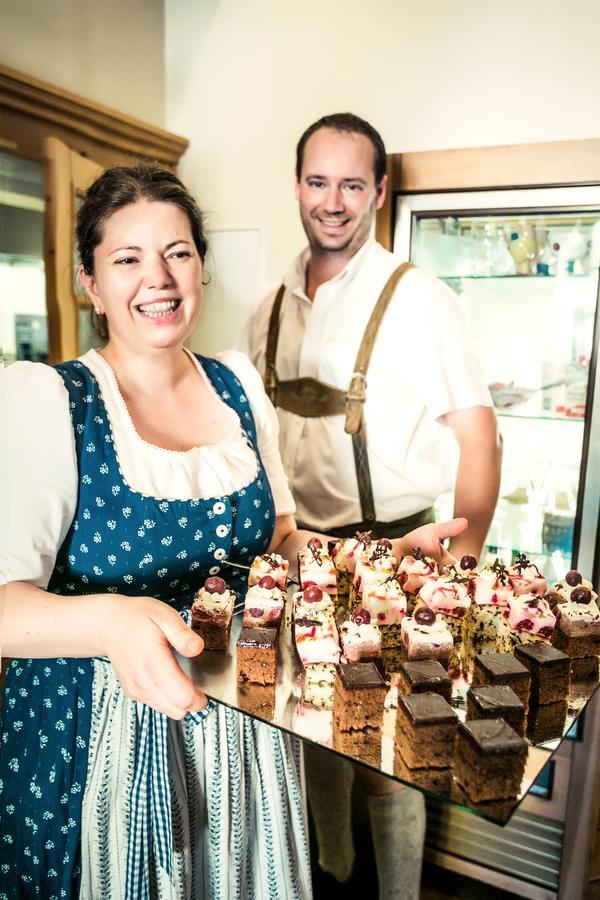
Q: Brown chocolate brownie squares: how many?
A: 8